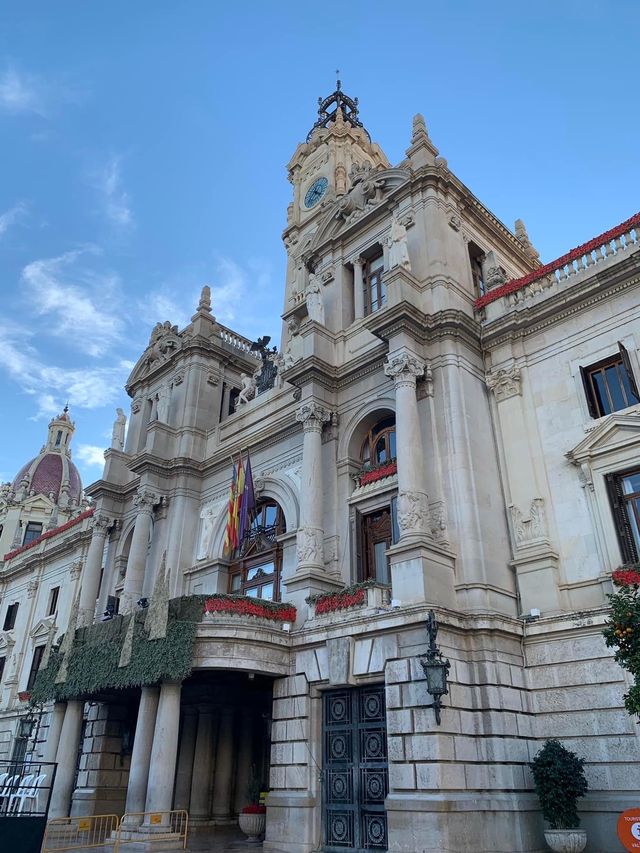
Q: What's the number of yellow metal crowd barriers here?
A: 2